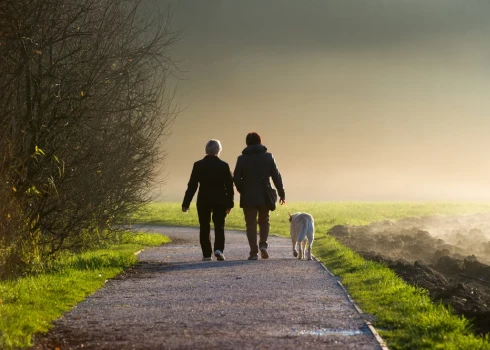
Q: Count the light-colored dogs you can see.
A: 1